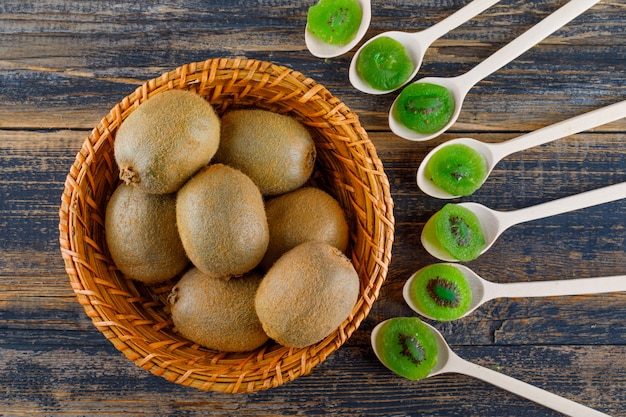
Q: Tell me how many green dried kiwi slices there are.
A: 7